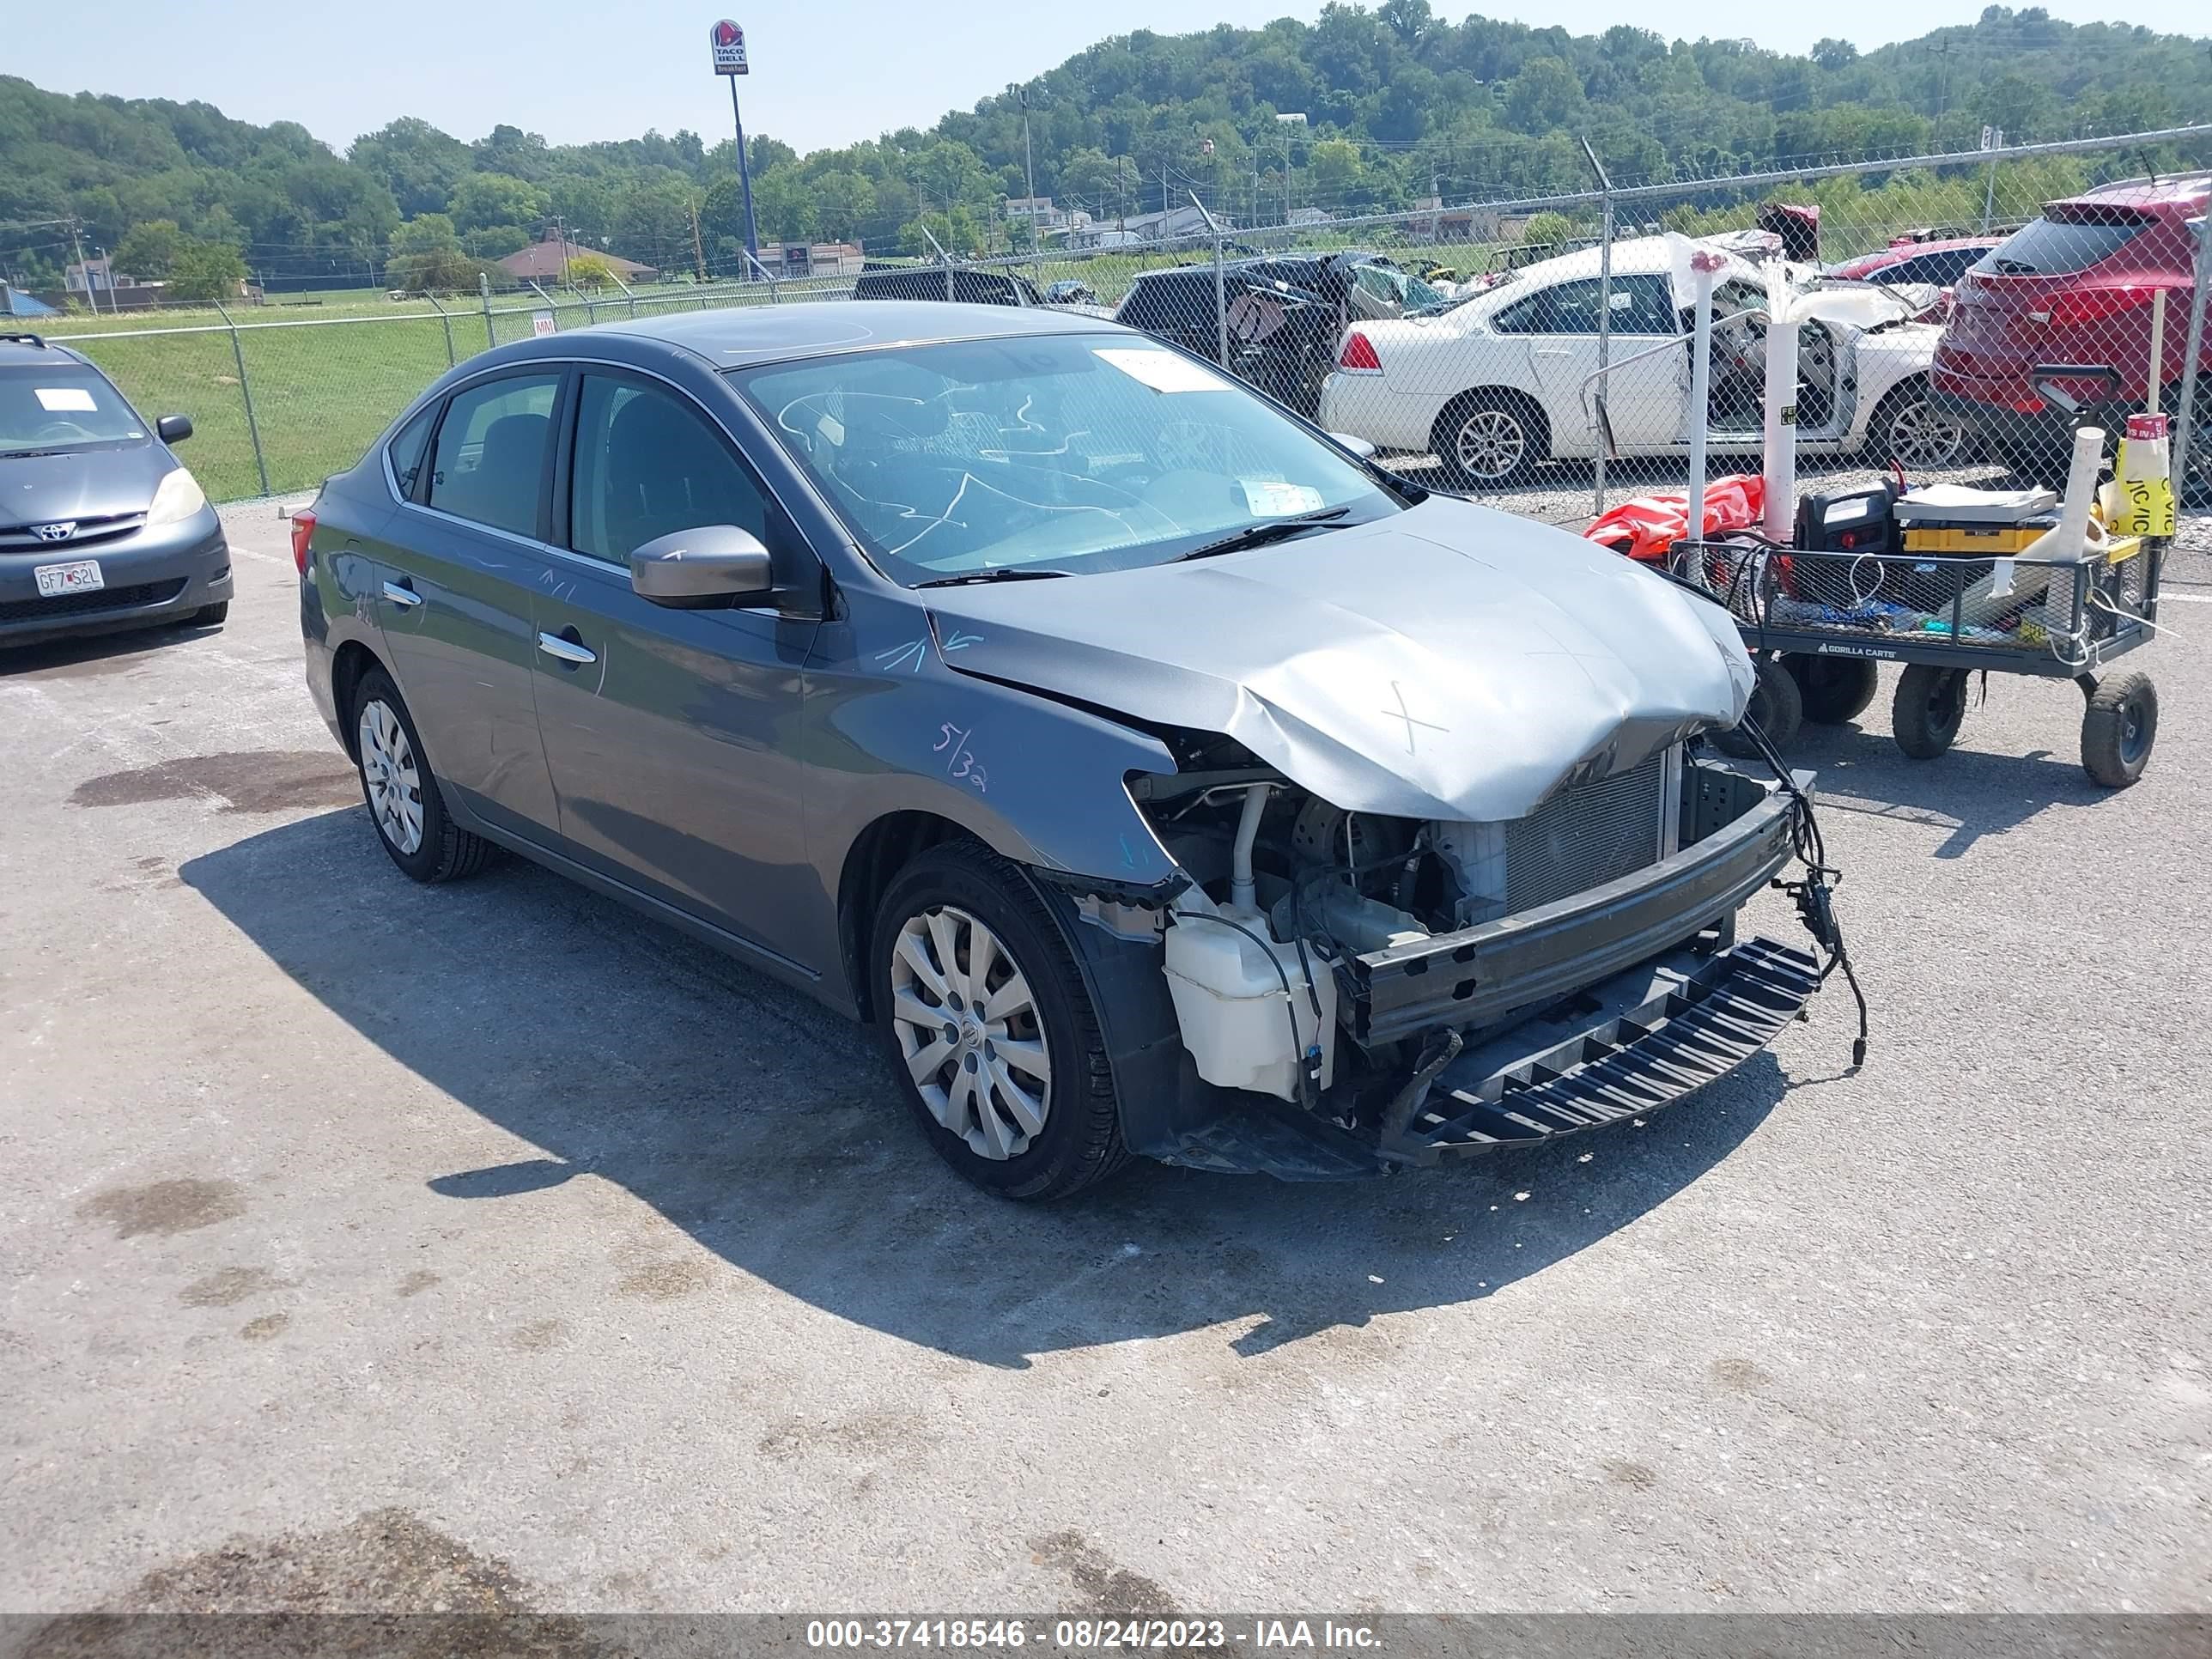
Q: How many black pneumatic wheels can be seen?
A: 4